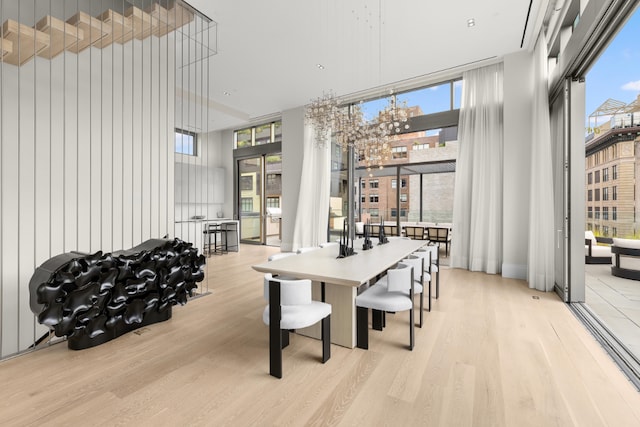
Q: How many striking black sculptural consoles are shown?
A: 1